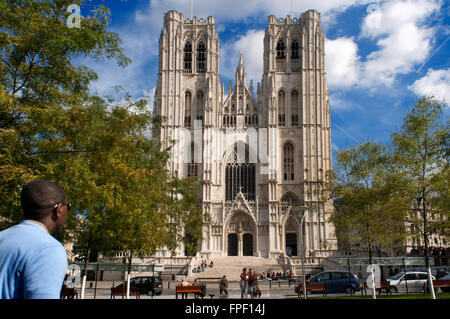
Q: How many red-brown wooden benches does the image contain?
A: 6